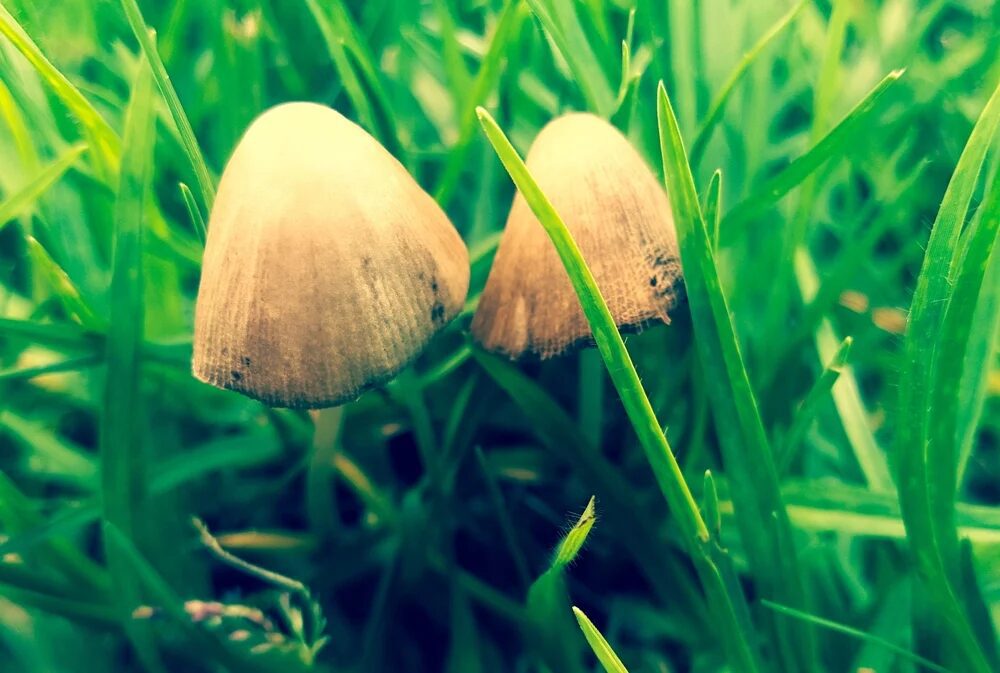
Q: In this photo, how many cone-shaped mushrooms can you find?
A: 2